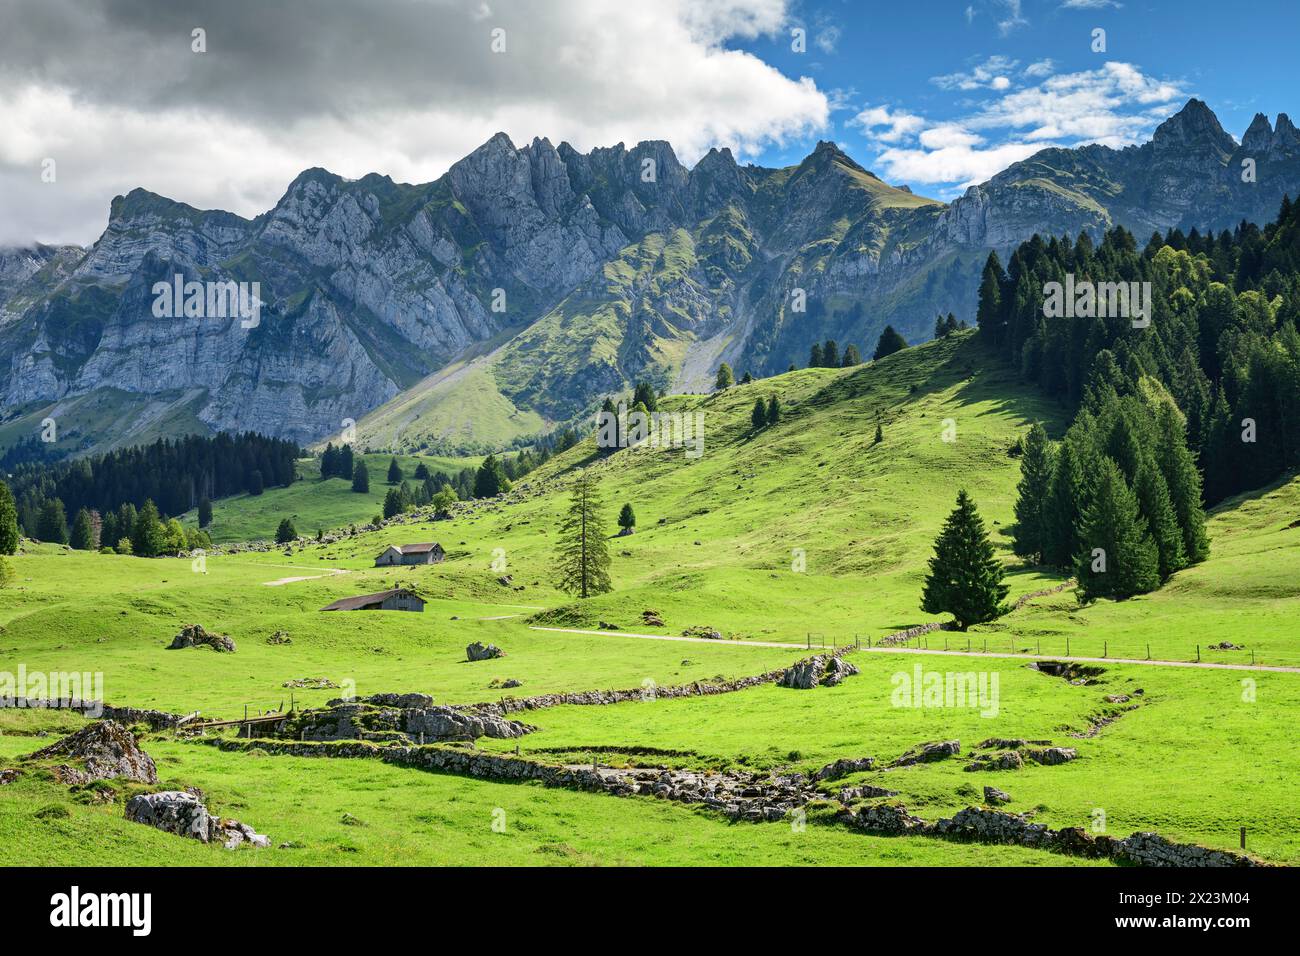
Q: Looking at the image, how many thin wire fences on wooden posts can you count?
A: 1